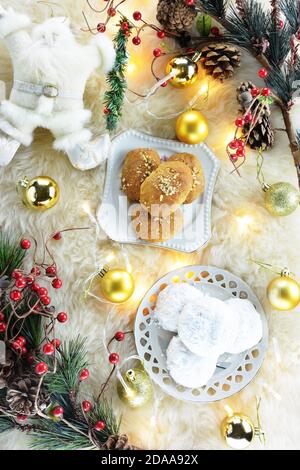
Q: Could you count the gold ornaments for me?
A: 8